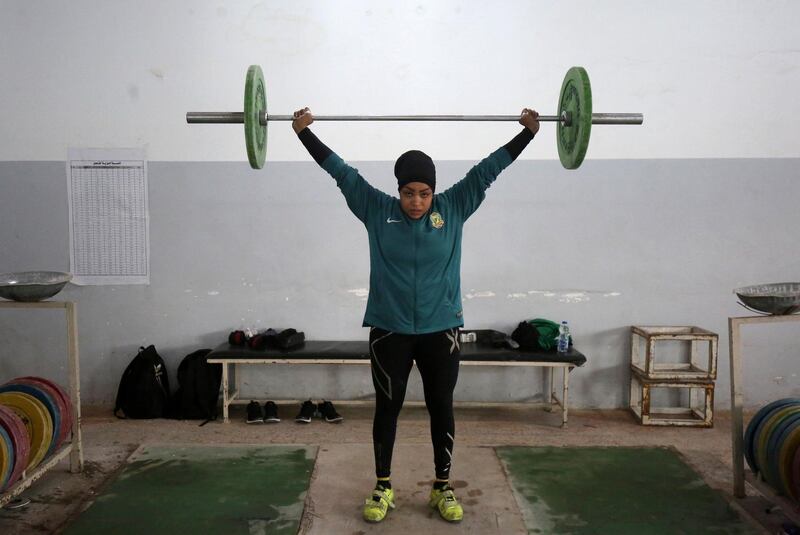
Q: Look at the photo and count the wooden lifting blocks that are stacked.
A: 2